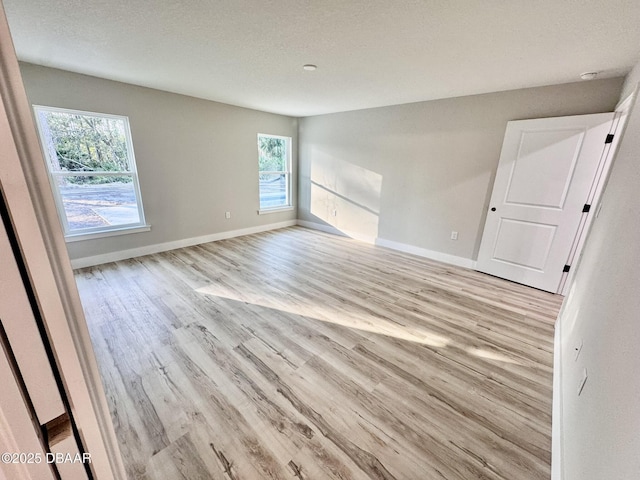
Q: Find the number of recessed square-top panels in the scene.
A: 2